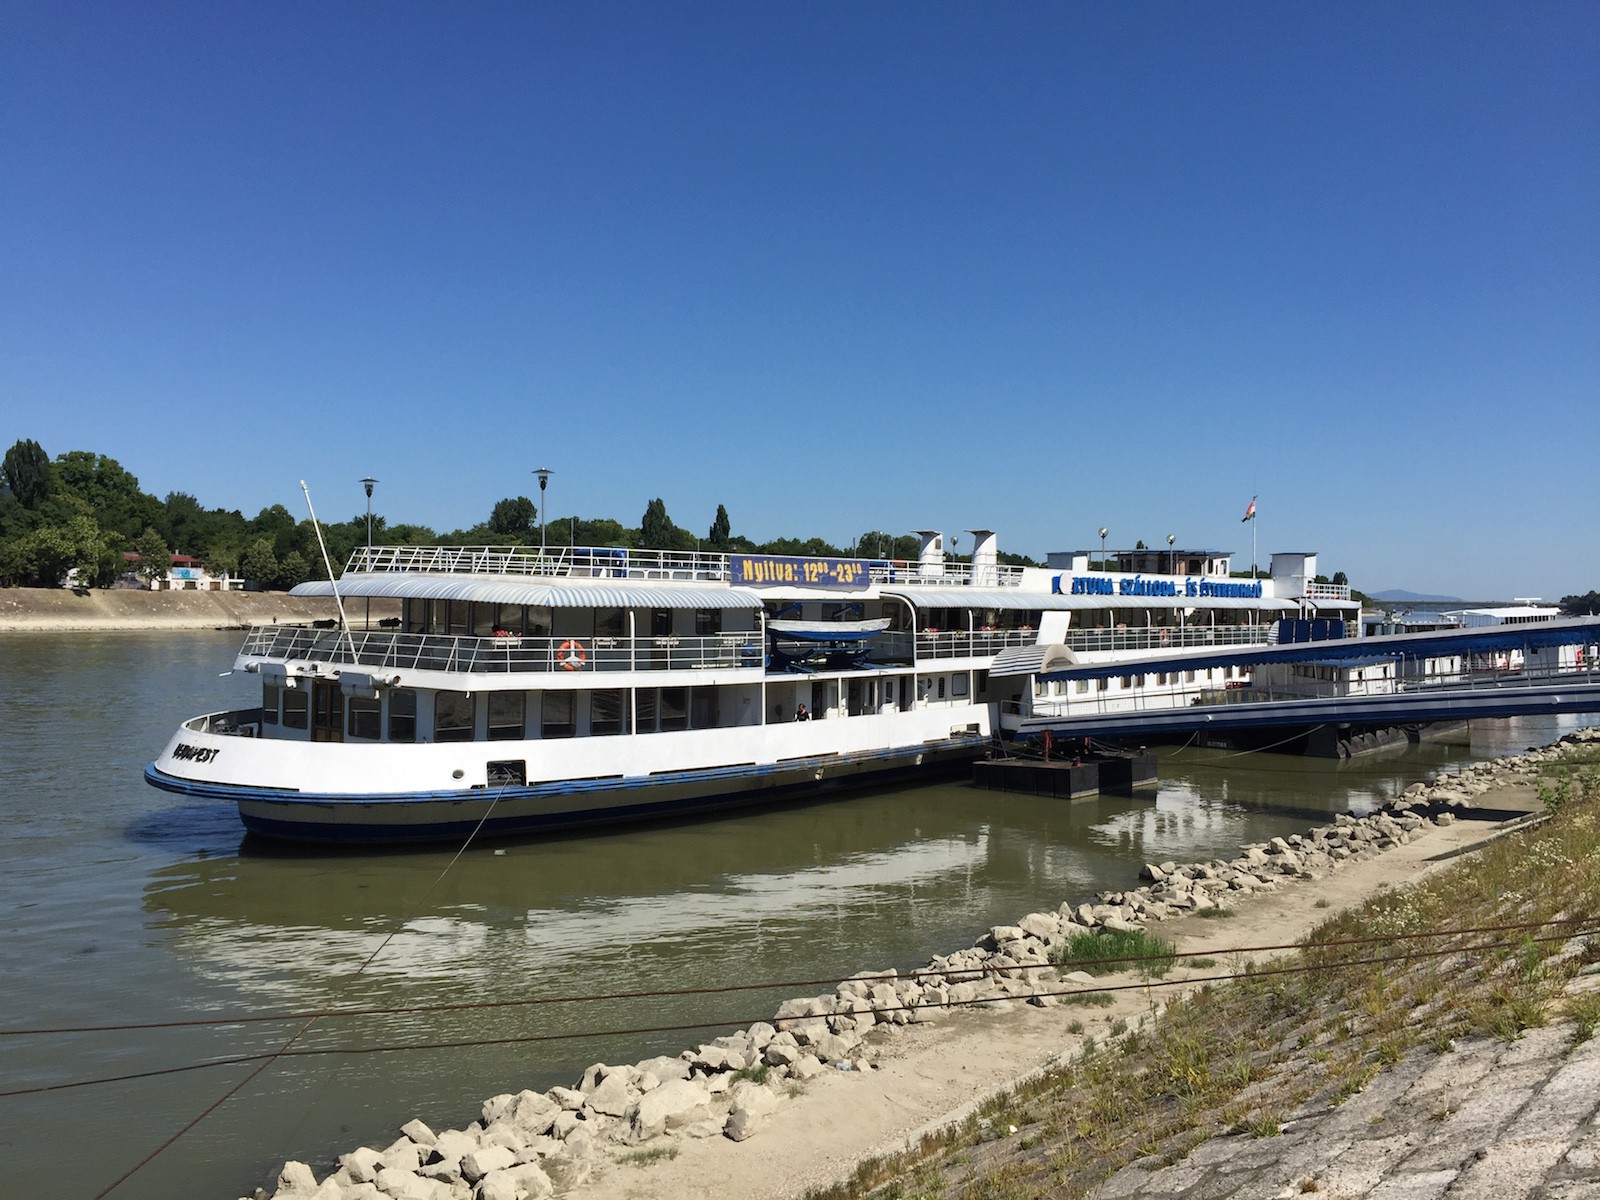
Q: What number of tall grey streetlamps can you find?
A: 2